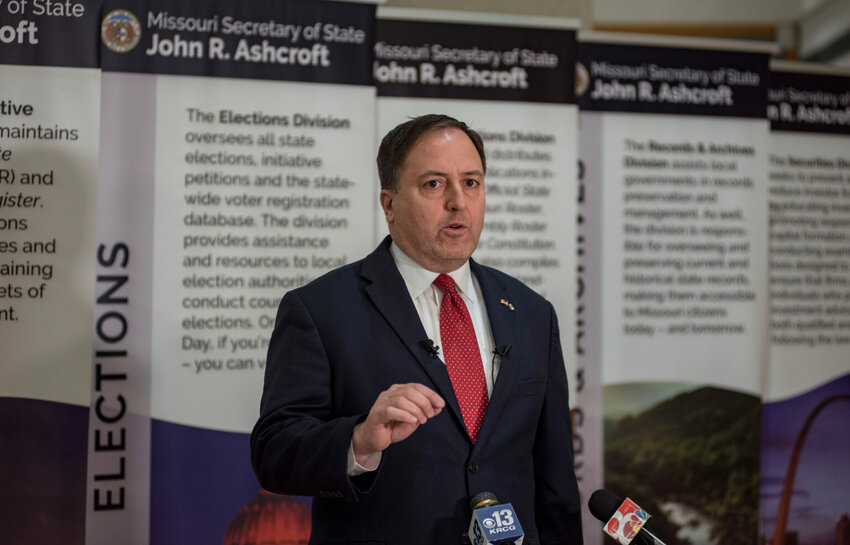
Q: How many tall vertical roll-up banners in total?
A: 5